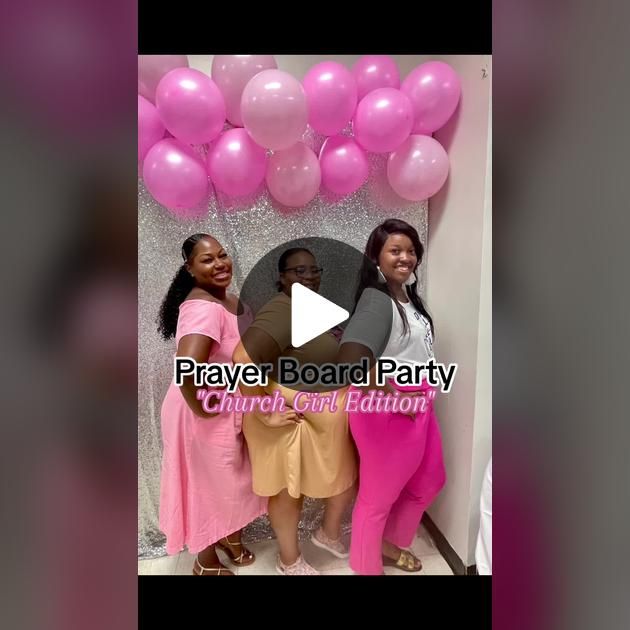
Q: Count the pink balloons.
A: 14